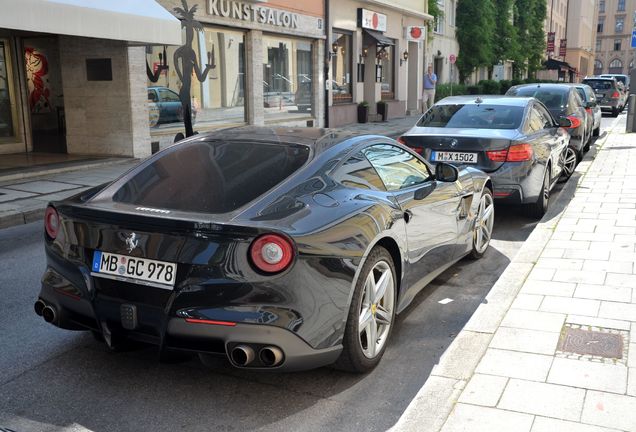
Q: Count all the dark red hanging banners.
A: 2